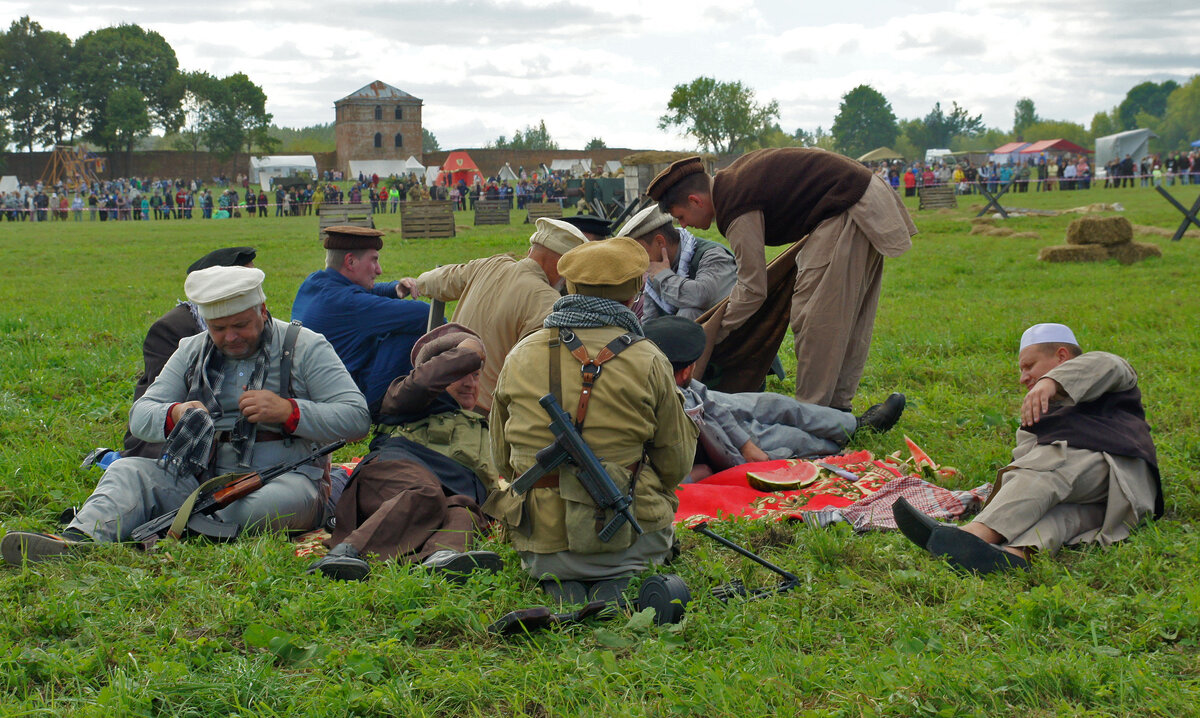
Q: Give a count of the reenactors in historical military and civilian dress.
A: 11